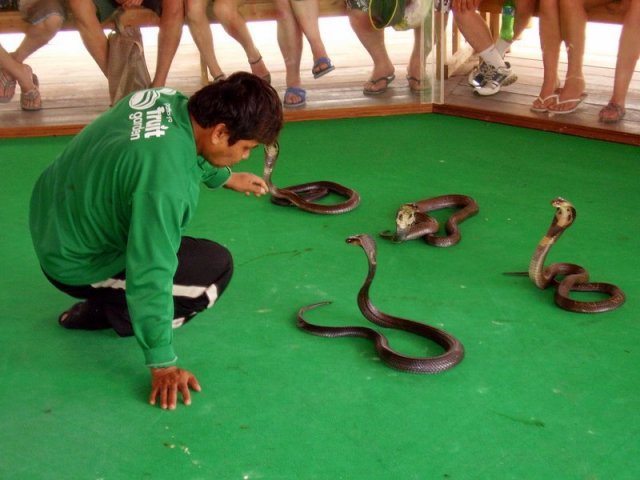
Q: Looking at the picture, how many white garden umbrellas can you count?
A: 0